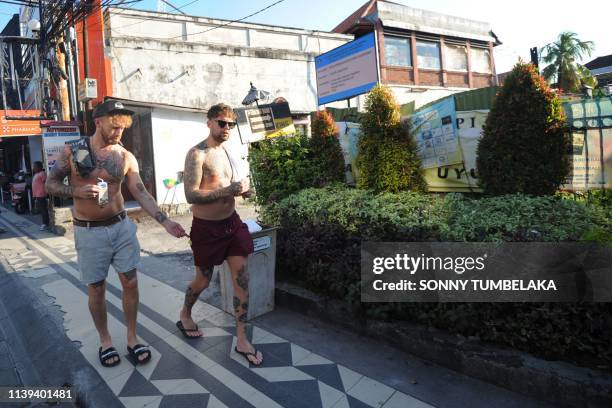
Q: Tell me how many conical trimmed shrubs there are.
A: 3